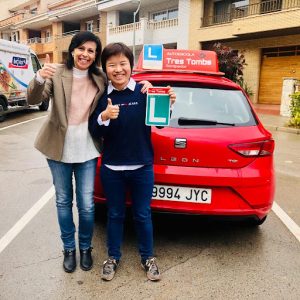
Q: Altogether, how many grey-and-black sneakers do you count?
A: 2